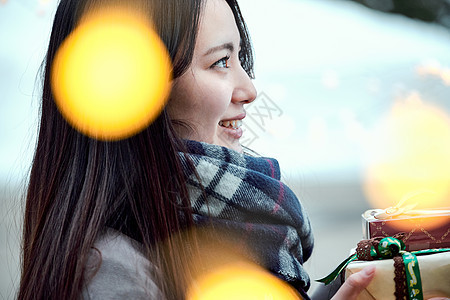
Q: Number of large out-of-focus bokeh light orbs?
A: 3